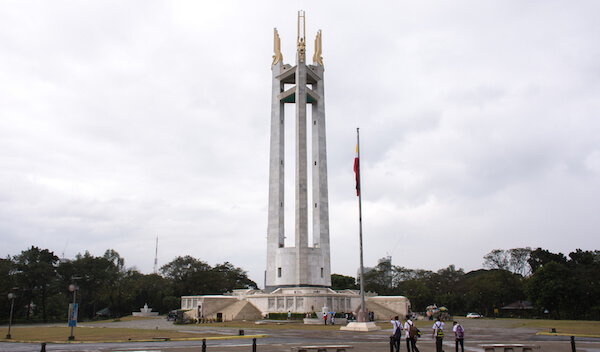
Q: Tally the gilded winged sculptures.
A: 3